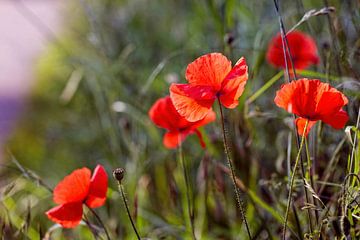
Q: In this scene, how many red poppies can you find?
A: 5